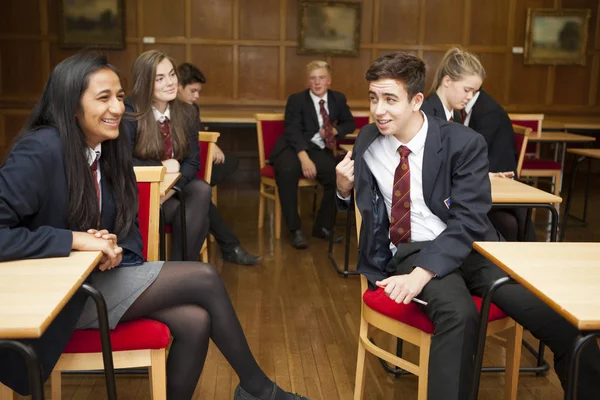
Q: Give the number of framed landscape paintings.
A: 3